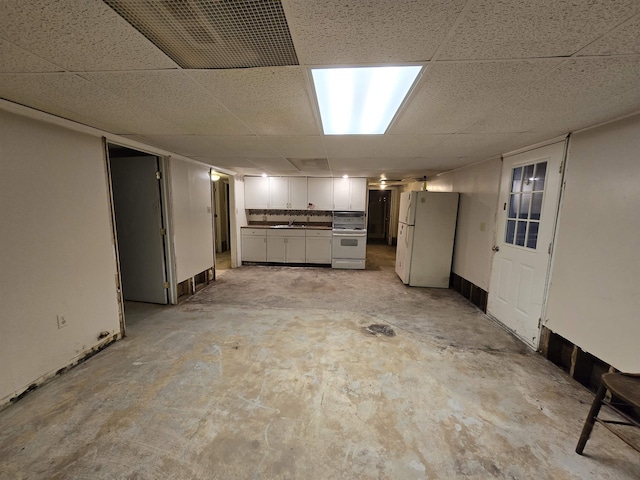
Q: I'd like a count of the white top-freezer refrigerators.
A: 1